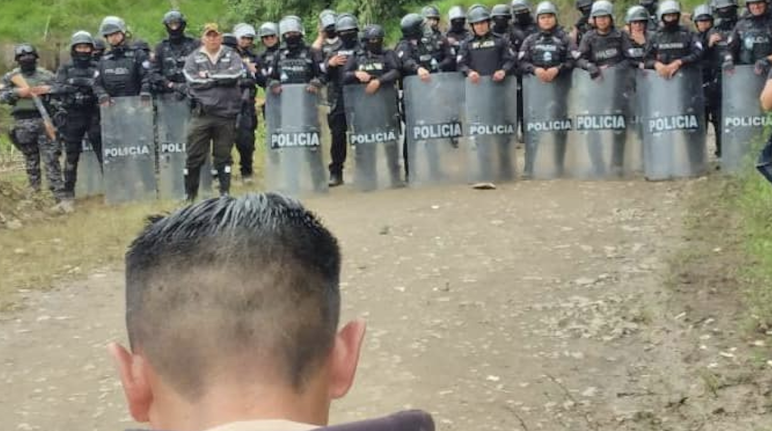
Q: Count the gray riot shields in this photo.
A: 11